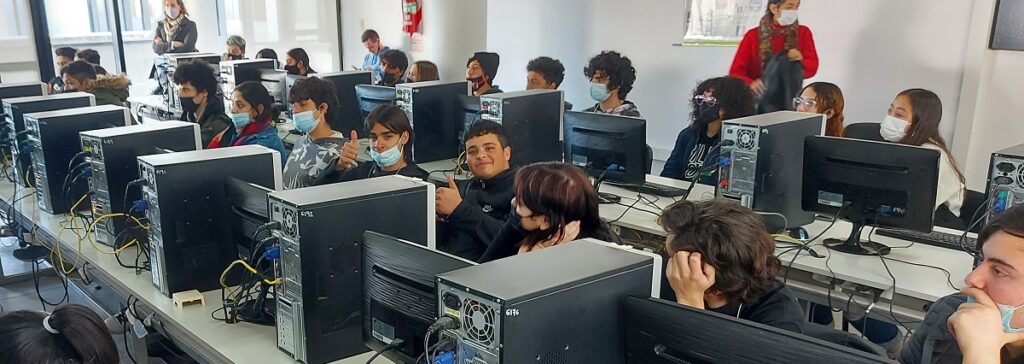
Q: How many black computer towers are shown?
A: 14